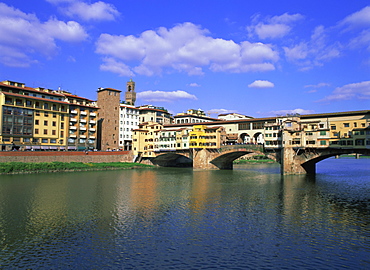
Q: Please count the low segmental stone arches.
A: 3